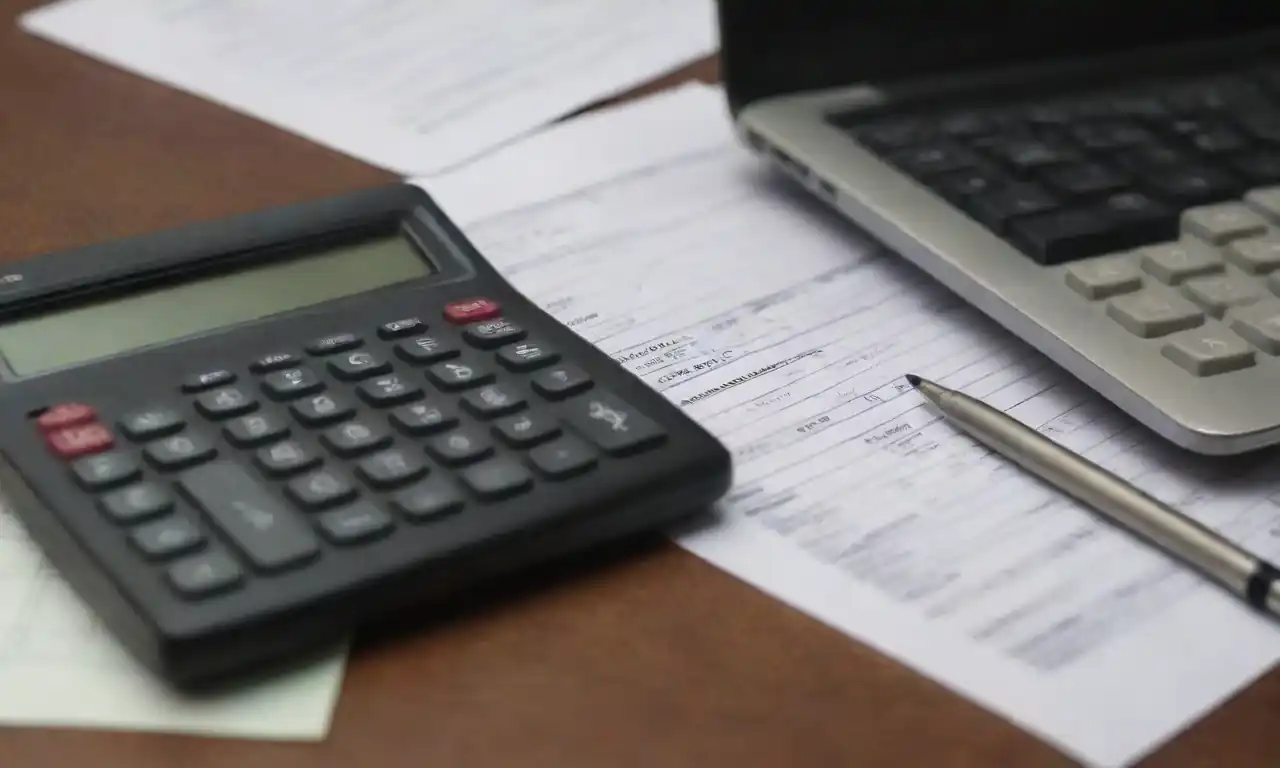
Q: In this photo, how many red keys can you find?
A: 3